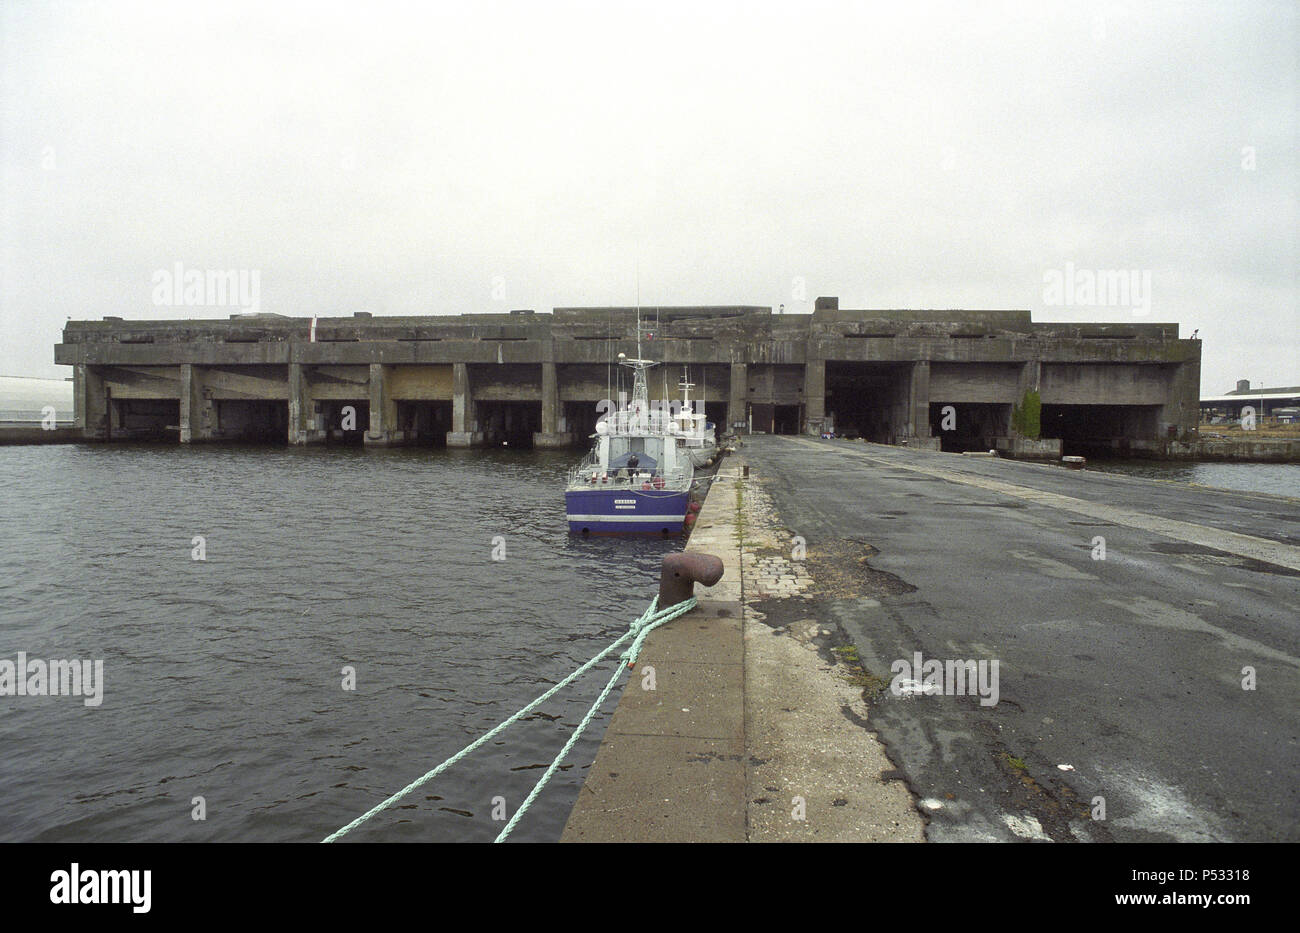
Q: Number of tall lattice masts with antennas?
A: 1